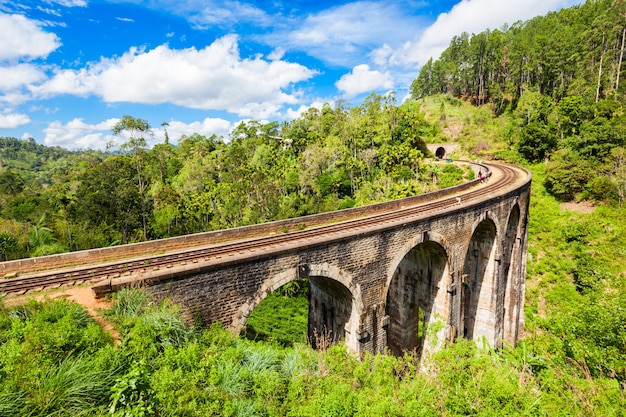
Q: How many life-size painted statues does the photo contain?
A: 0